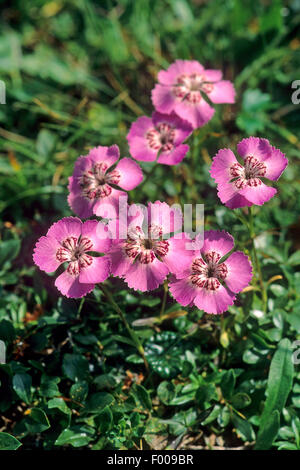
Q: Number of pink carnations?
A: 7